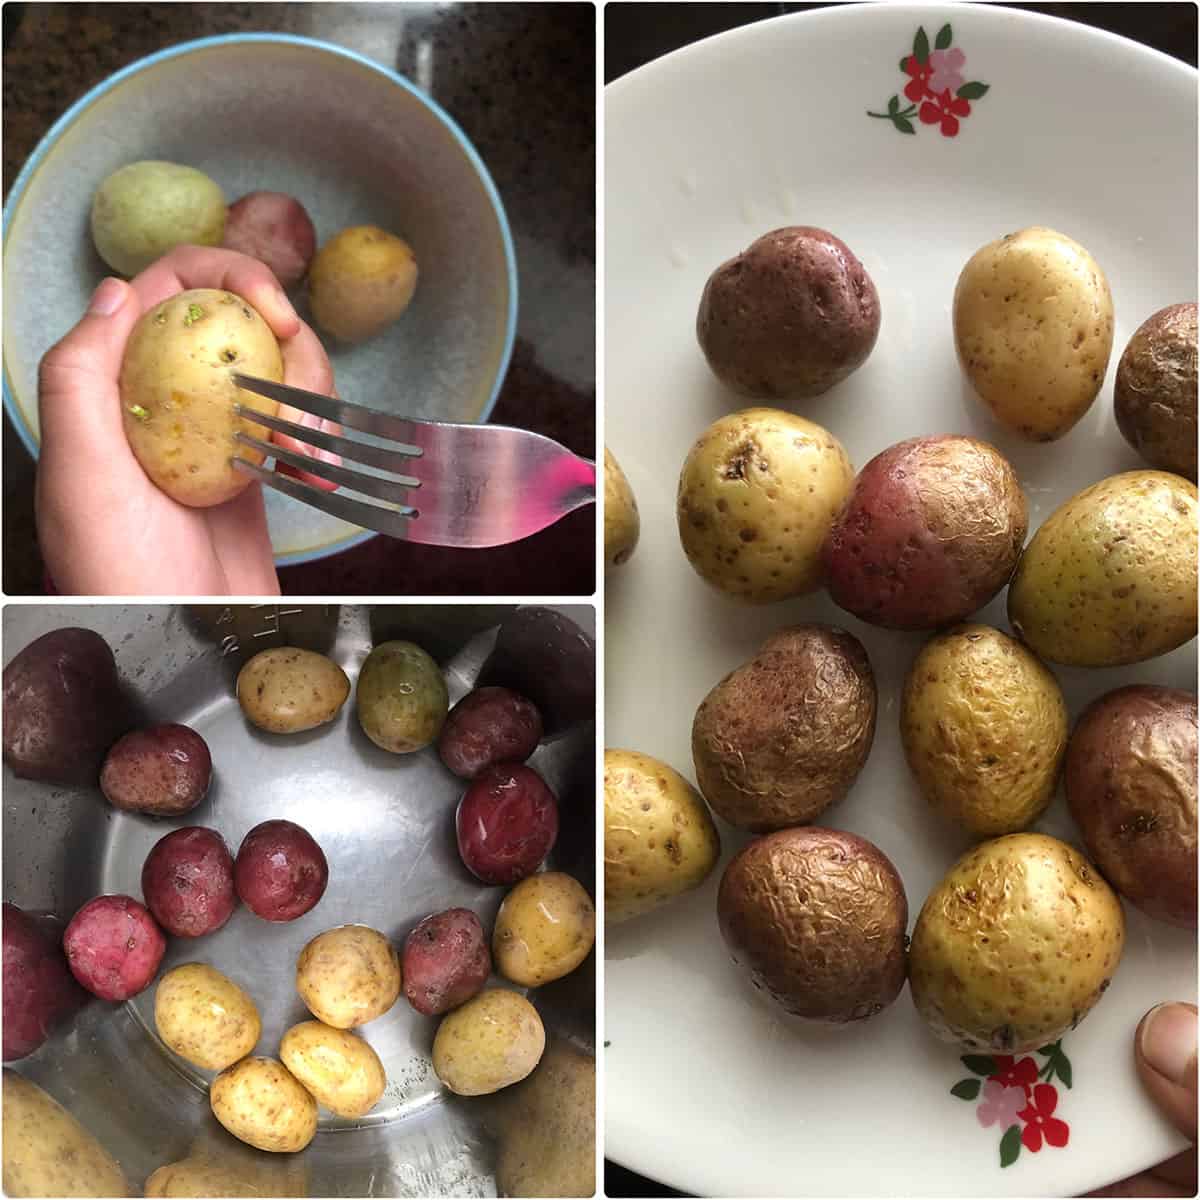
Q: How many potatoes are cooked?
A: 13